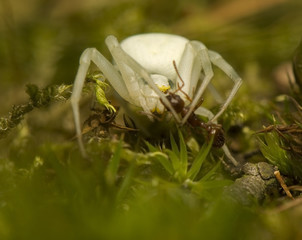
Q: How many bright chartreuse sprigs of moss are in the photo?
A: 1